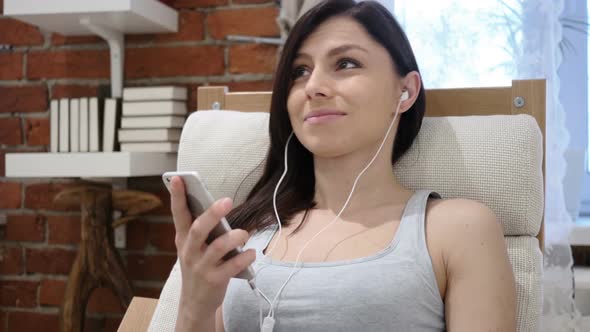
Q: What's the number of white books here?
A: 11